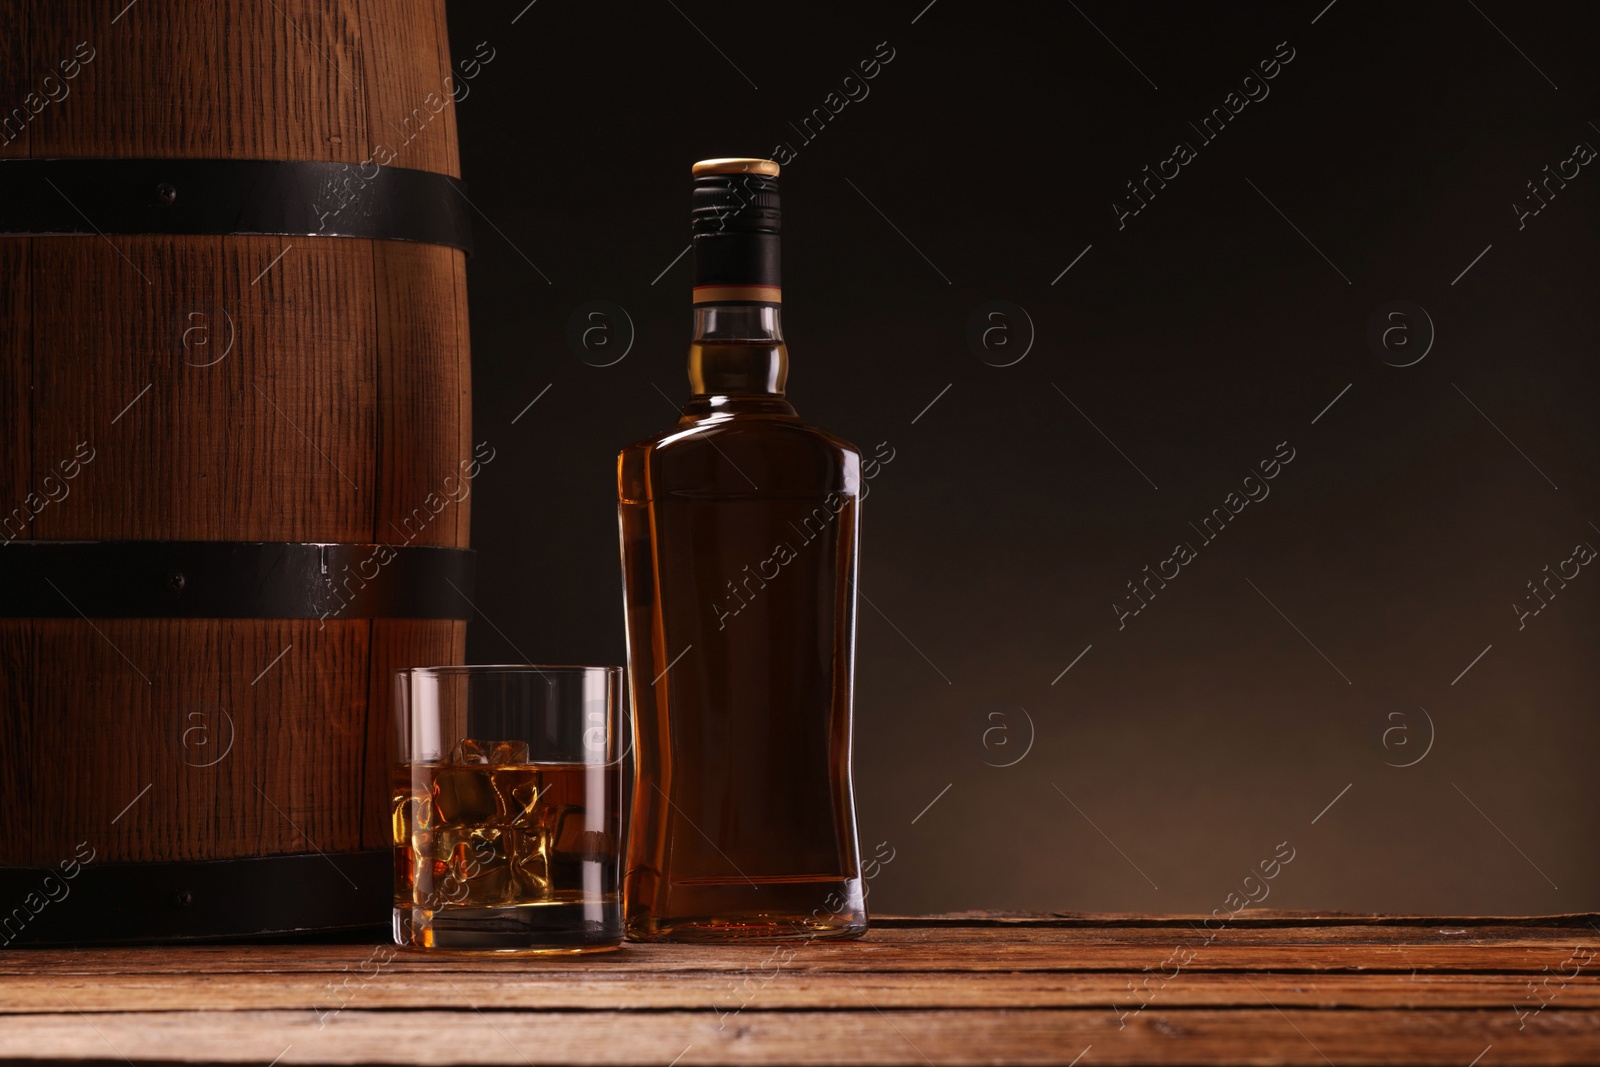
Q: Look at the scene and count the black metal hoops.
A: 3